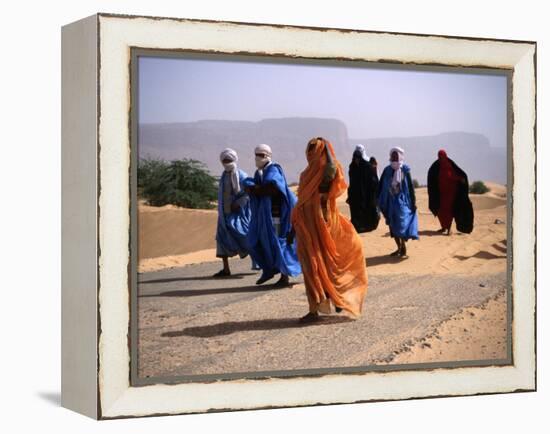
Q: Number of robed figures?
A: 7